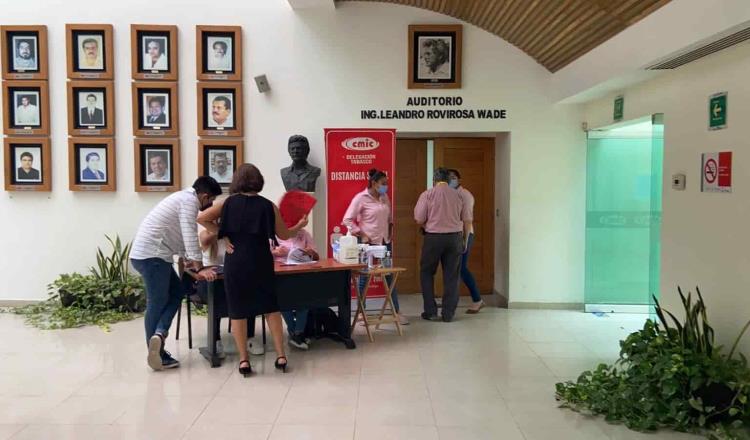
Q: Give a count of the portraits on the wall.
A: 13